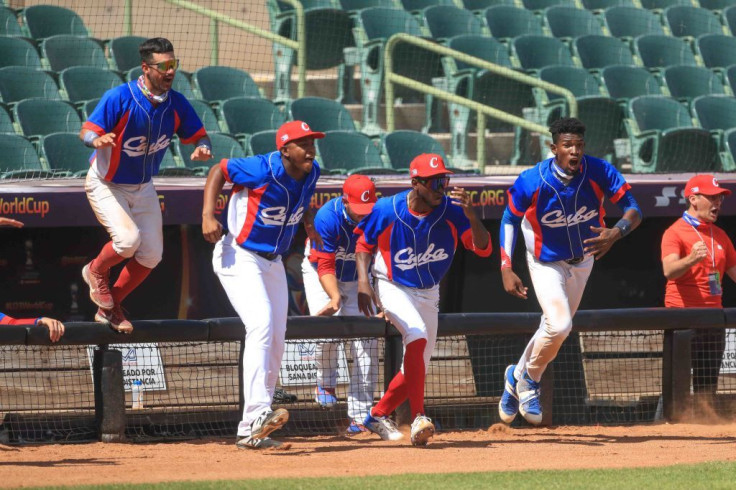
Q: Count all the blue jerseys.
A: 5